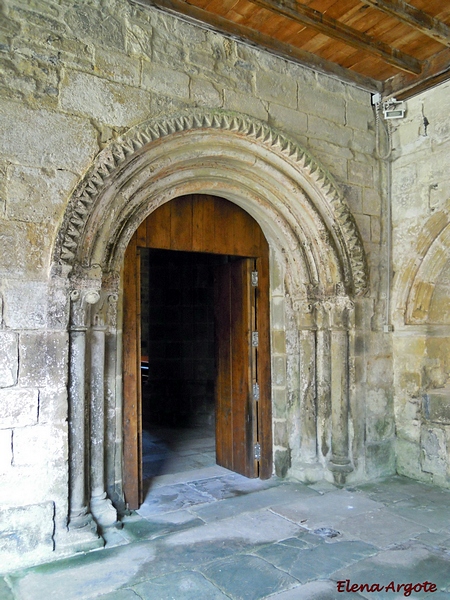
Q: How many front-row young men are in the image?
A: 0